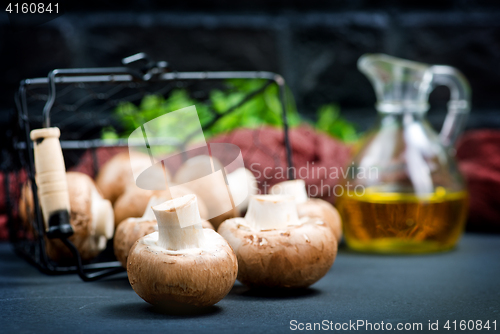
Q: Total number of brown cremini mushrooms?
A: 8